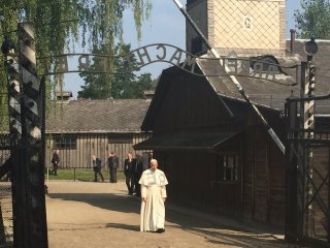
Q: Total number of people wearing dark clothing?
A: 5